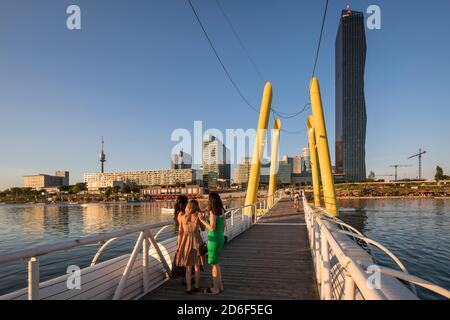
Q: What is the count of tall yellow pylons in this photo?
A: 4